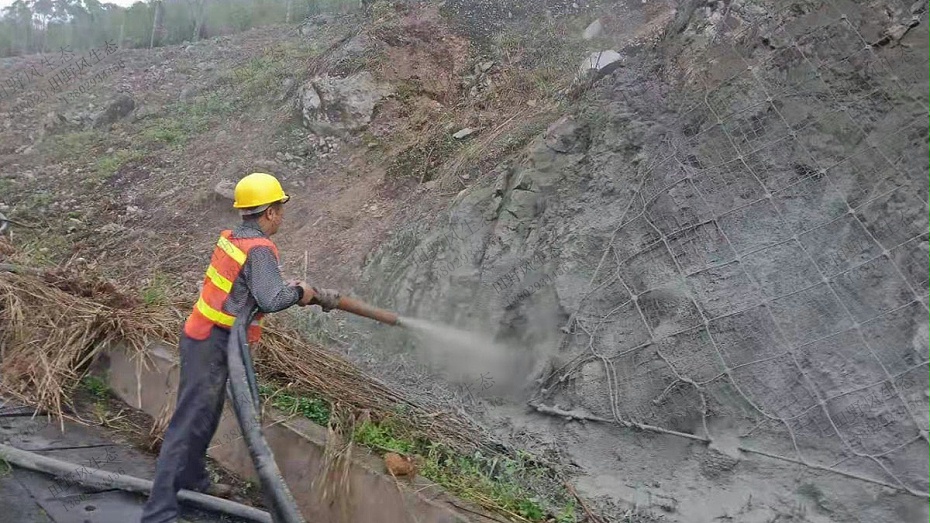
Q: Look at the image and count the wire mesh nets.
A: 1